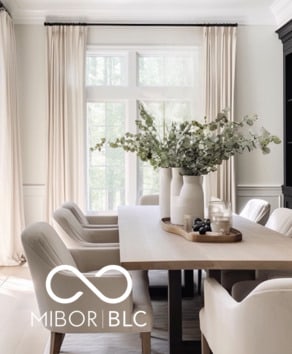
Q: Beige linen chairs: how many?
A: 7